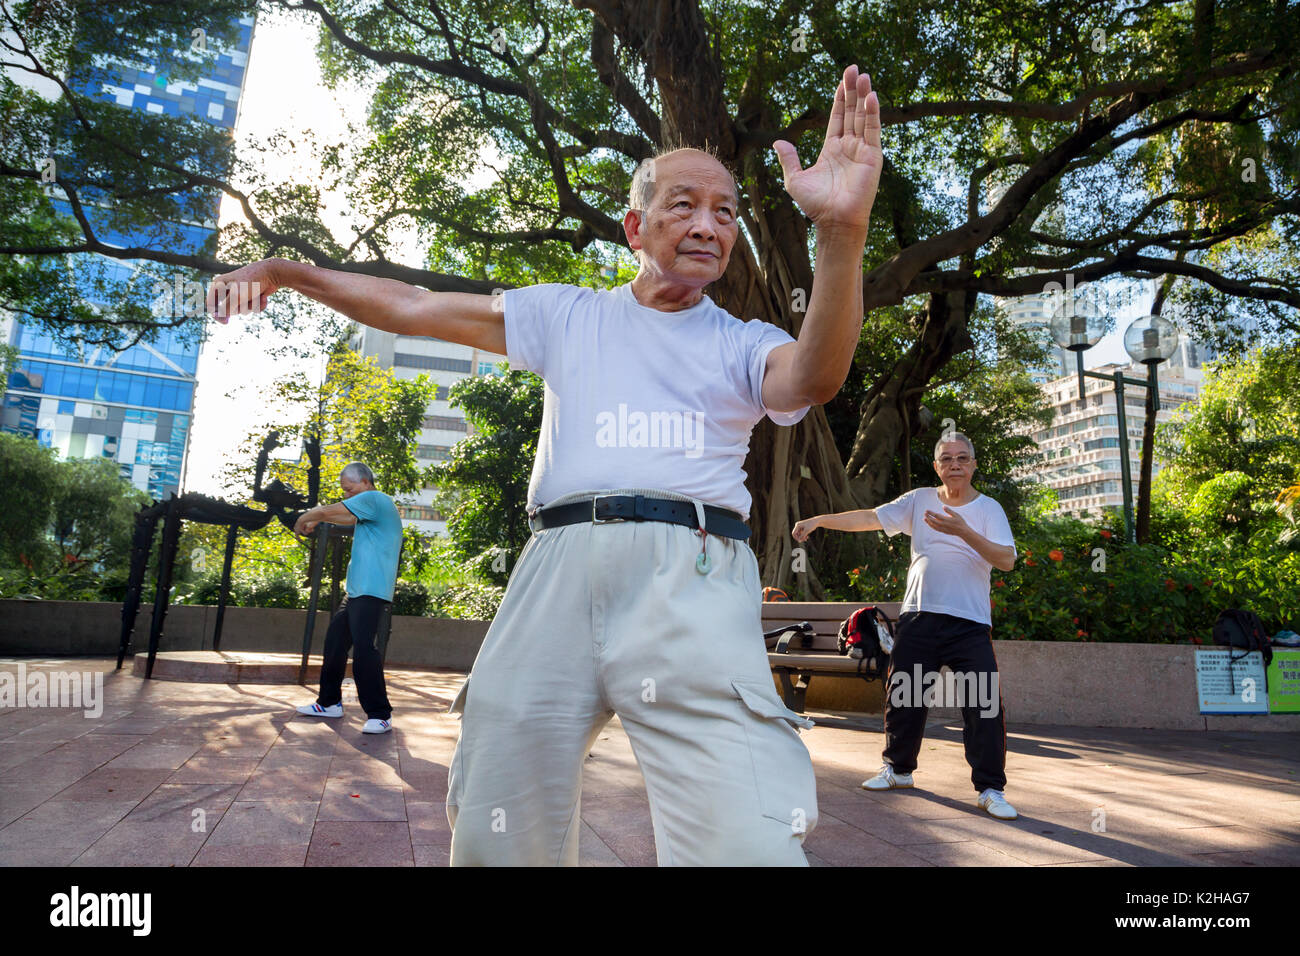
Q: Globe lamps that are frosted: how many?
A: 0